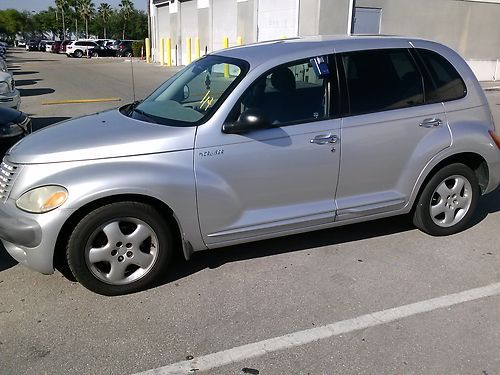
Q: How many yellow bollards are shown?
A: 7